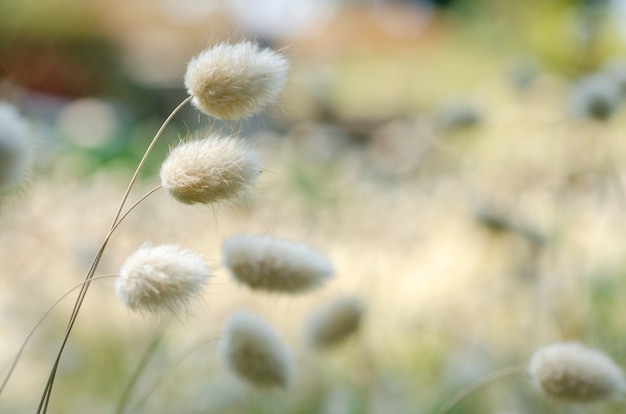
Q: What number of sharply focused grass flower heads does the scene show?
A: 3